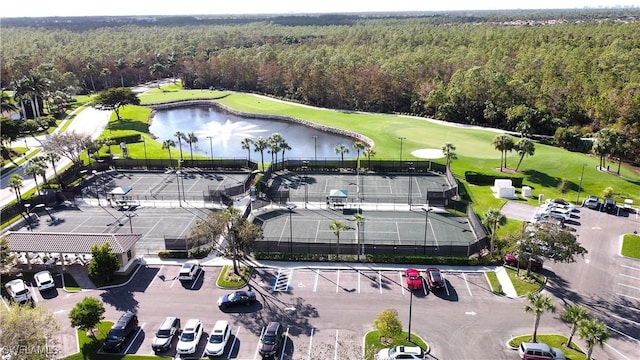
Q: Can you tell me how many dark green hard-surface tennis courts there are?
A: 4